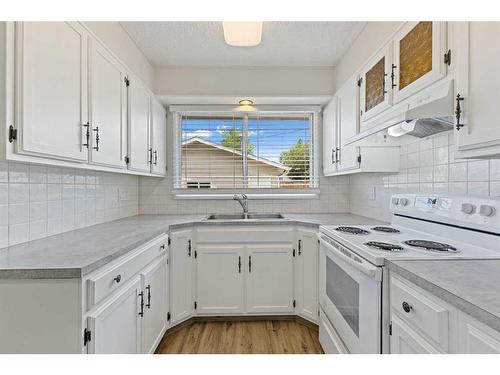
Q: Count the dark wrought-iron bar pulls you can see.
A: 15